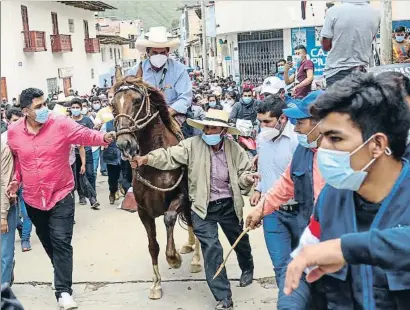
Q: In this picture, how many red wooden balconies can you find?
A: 3